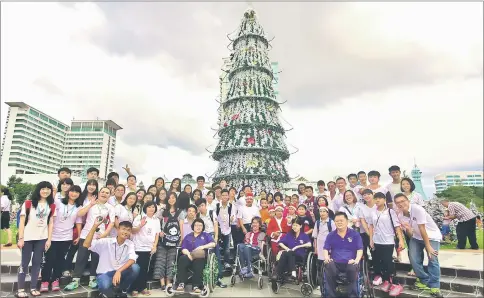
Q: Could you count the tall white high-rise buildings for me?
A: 2